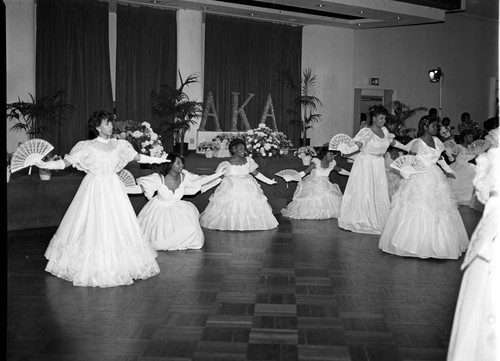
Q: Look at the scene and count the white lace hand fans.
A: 7